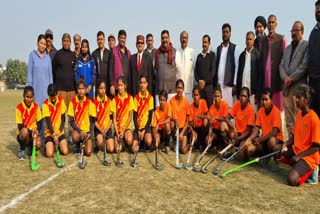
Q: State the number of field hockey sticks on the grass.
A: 13